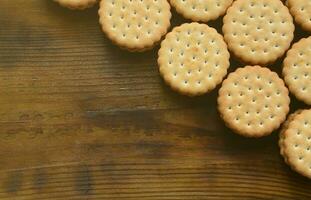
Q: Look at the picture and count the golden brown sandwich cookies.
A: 9